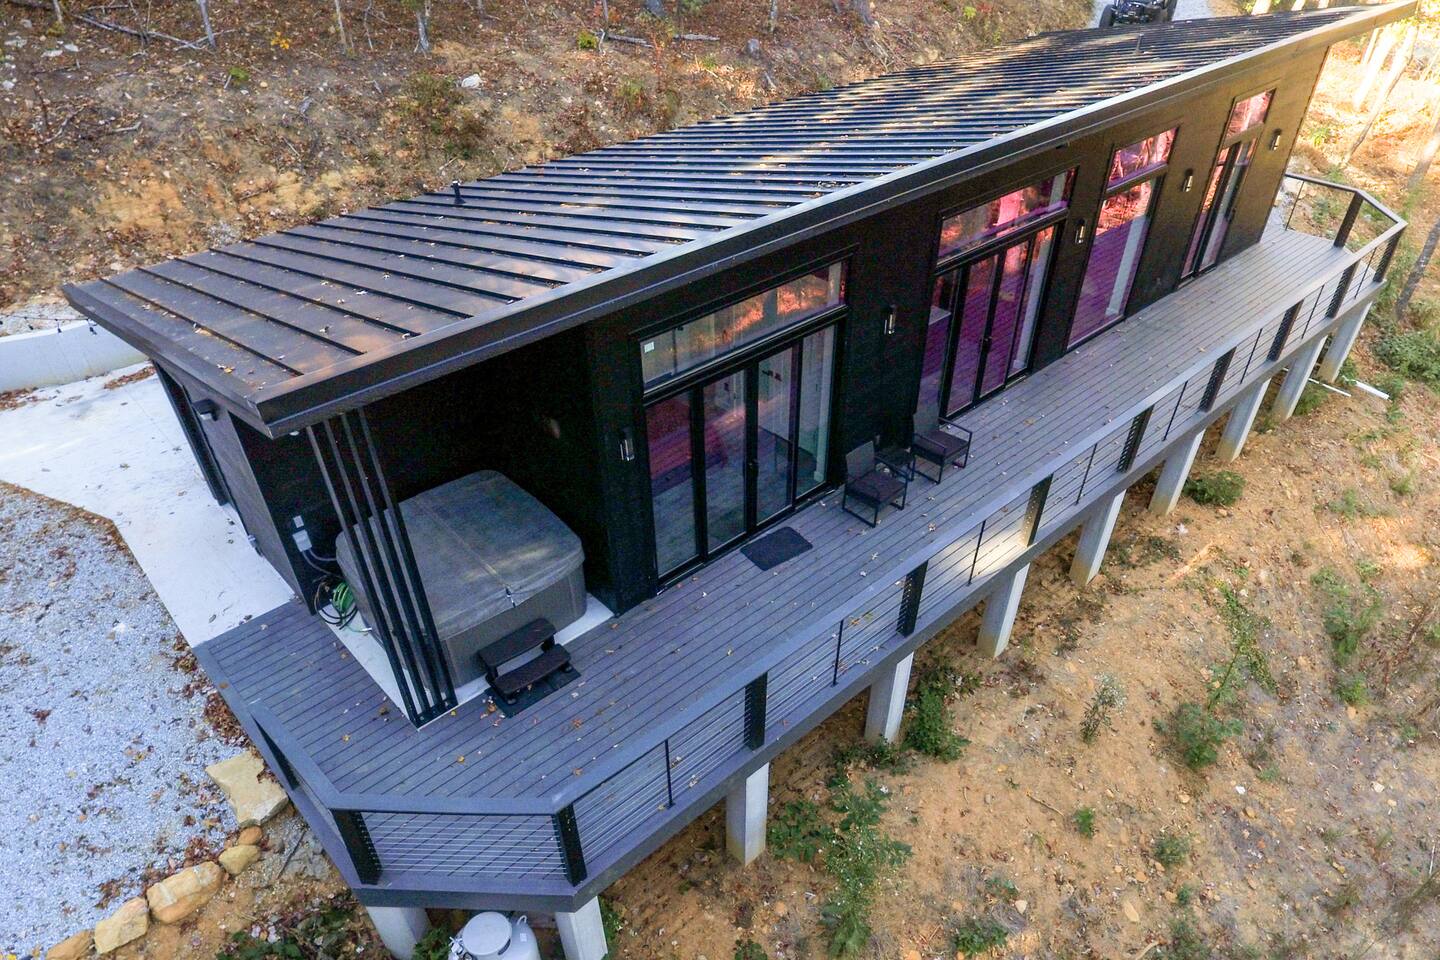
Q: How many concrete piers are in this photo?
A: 10